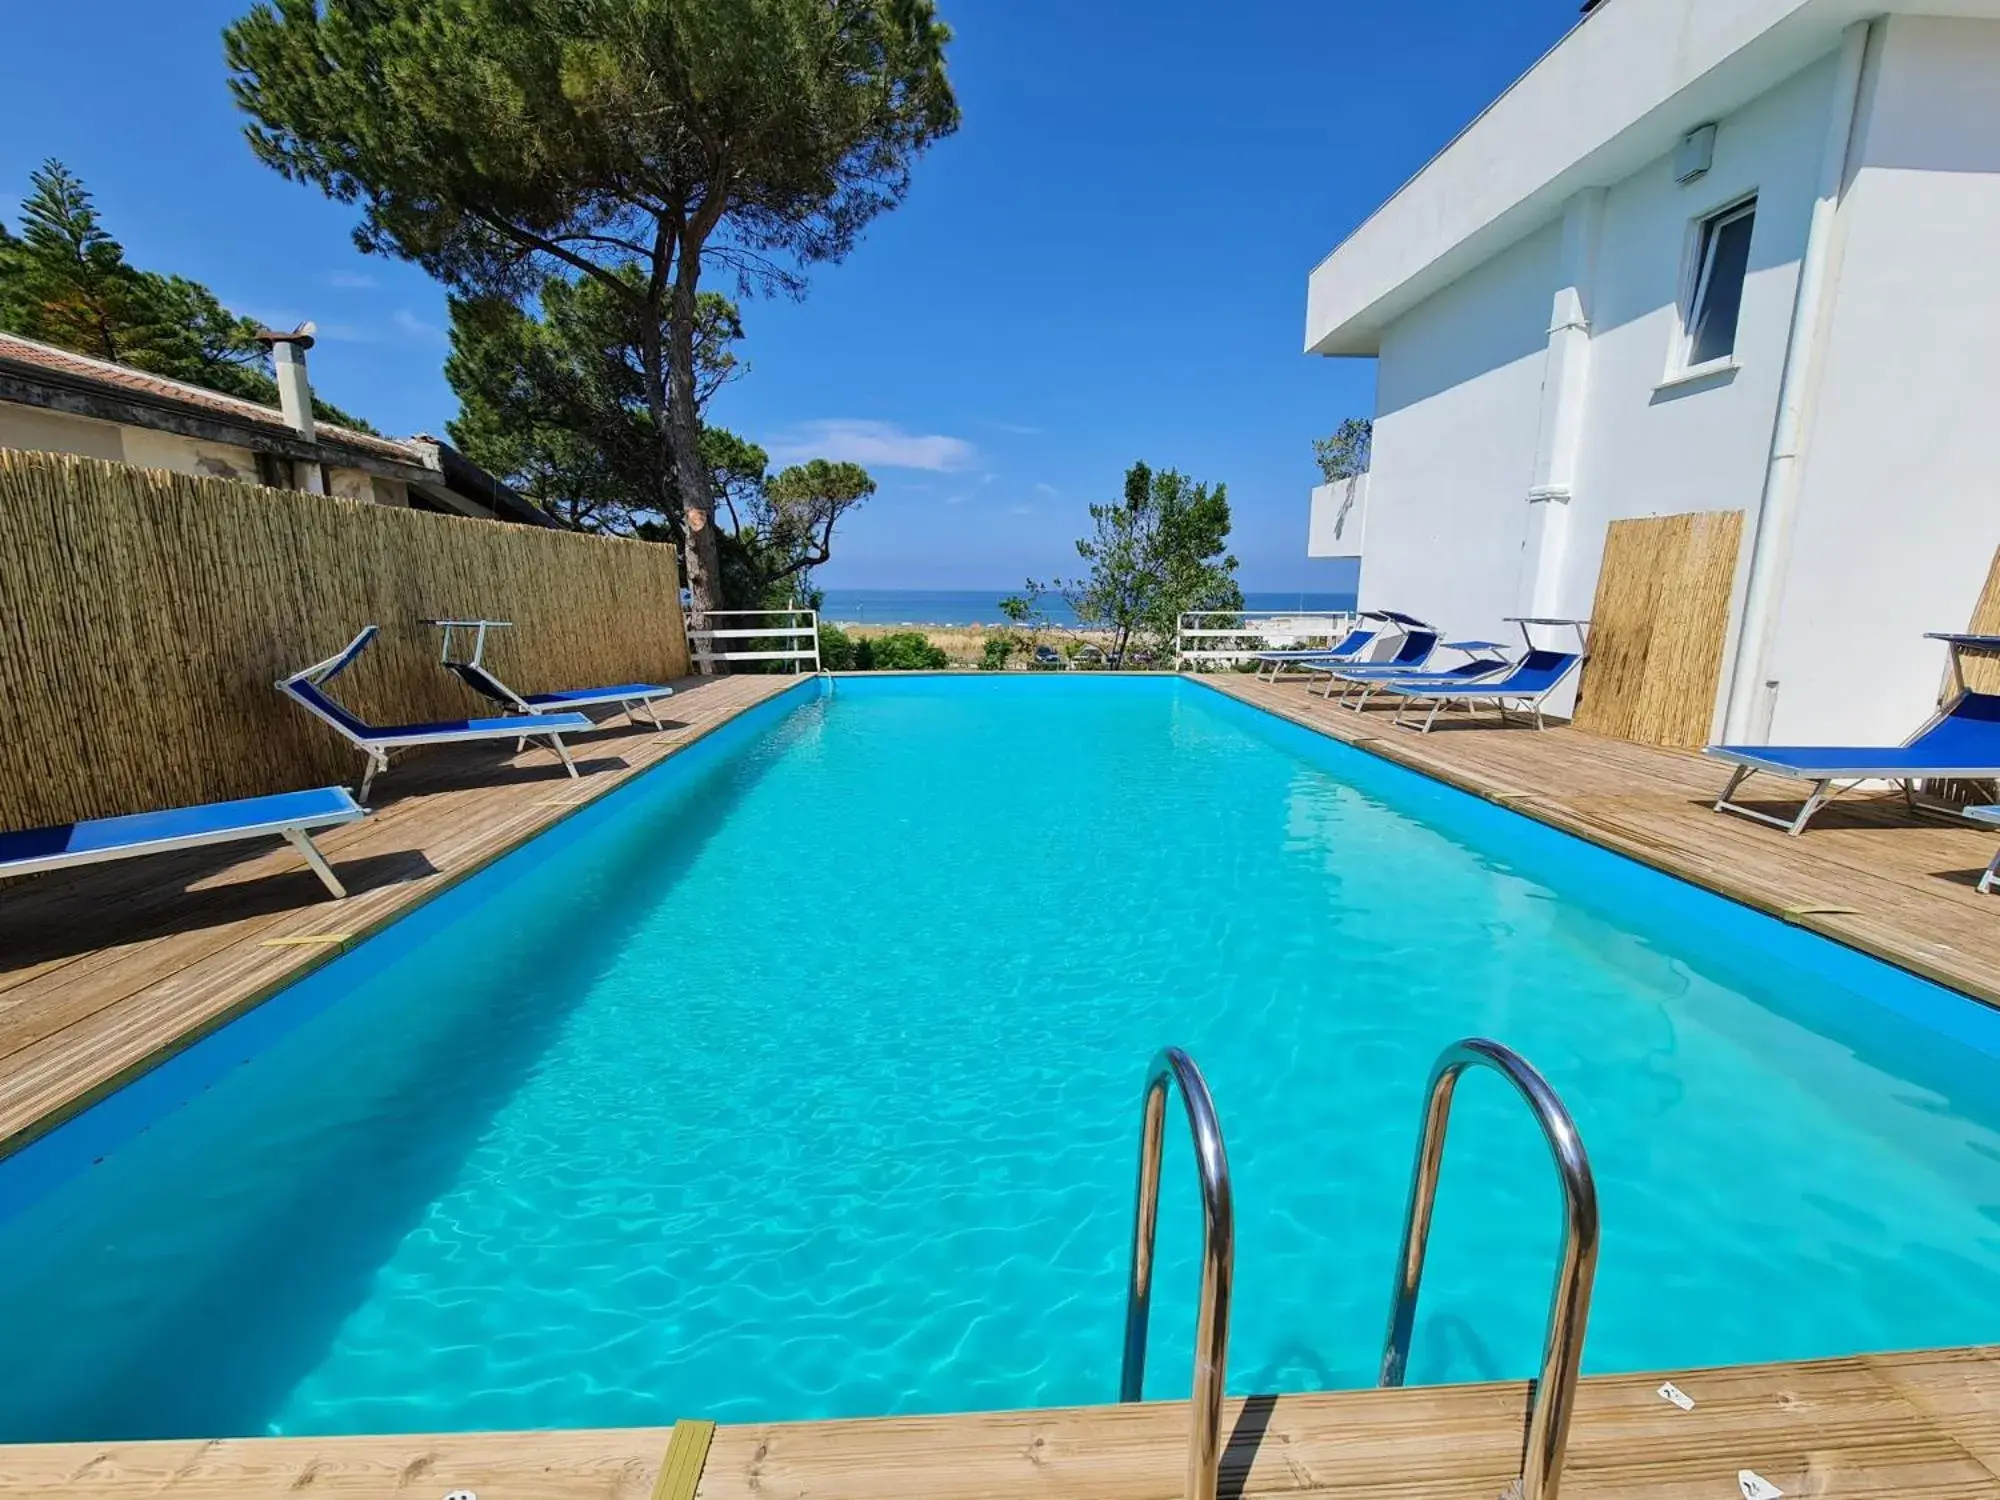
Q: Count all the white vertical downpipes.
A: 2